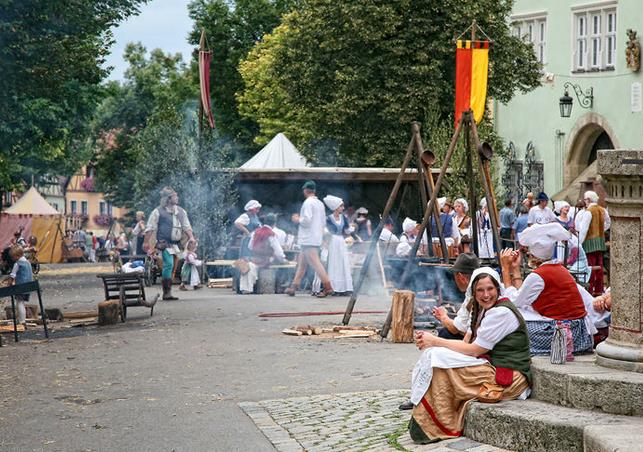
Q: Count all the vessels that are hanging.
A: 2